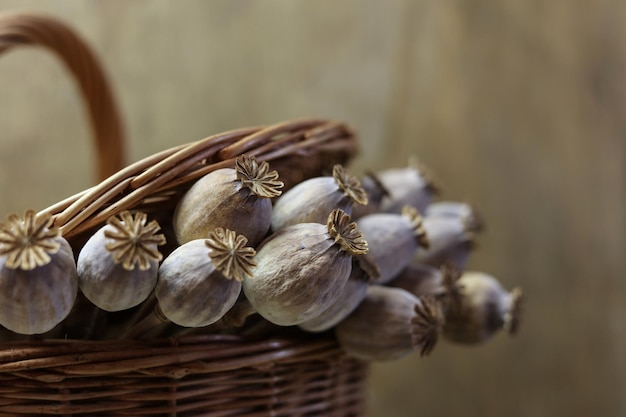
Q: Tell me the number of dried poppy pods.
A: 15